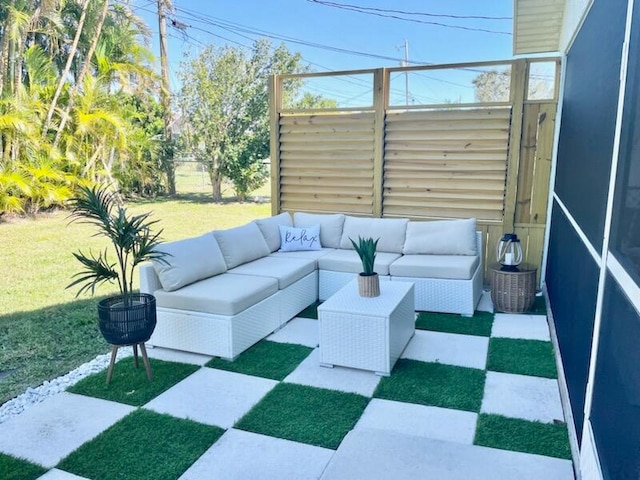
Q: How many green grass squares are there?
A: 11